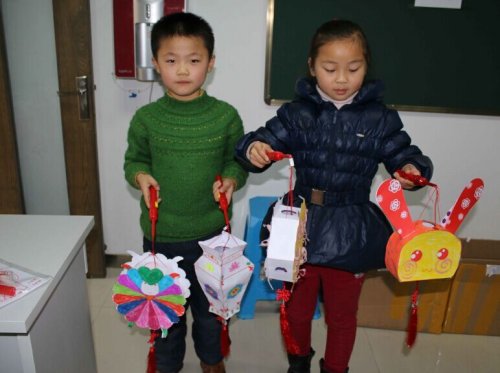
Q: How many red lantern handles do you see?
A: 4